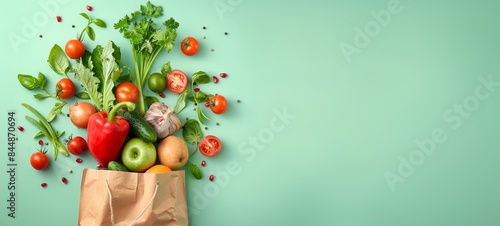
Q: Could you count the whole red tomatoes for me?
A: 7